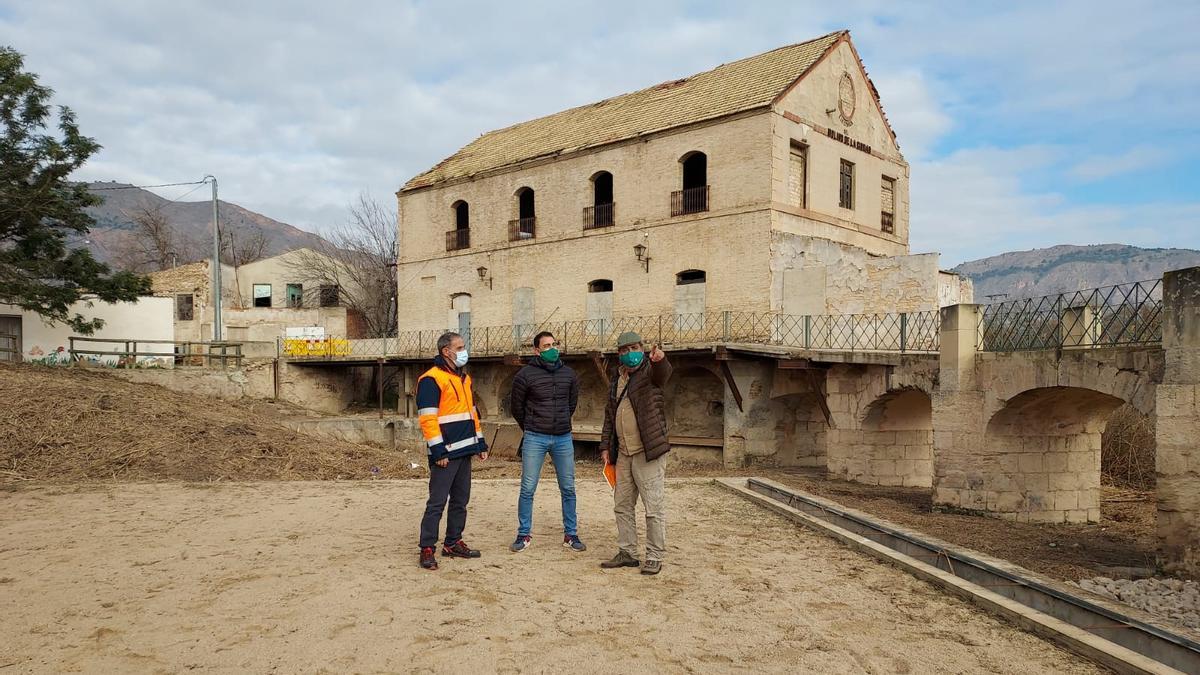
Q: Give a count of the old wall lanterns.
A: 2